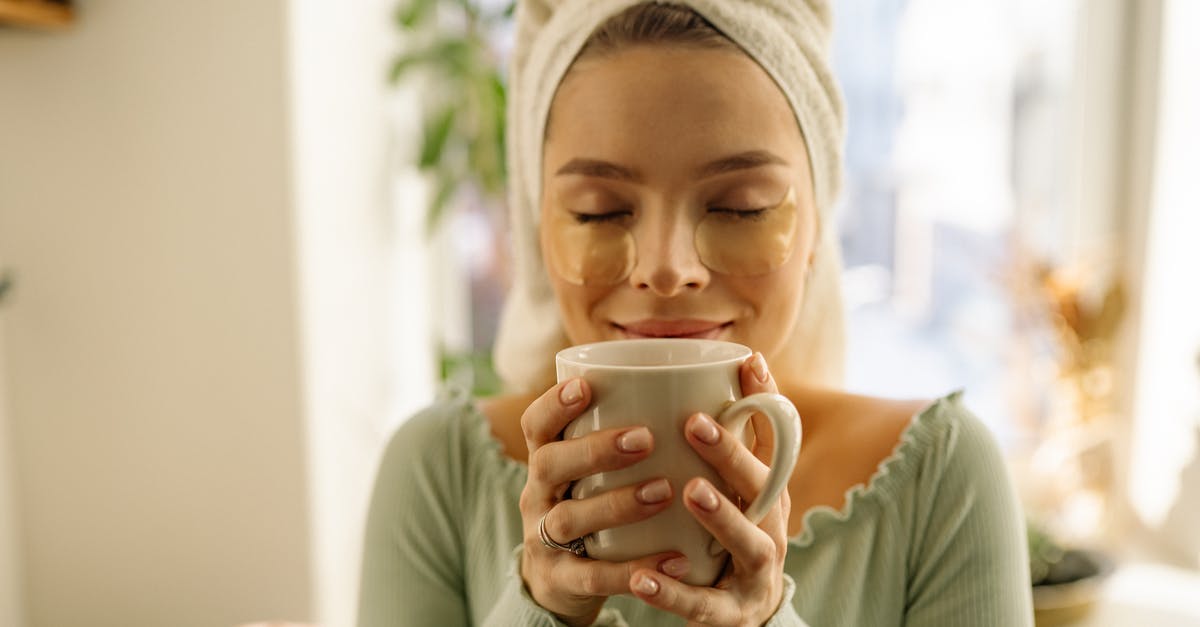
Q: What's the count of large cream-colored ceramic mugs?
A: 1